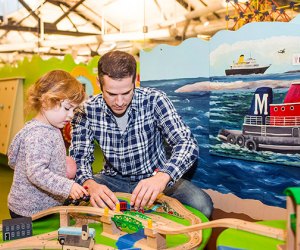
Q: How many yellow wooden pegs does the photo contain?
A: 3